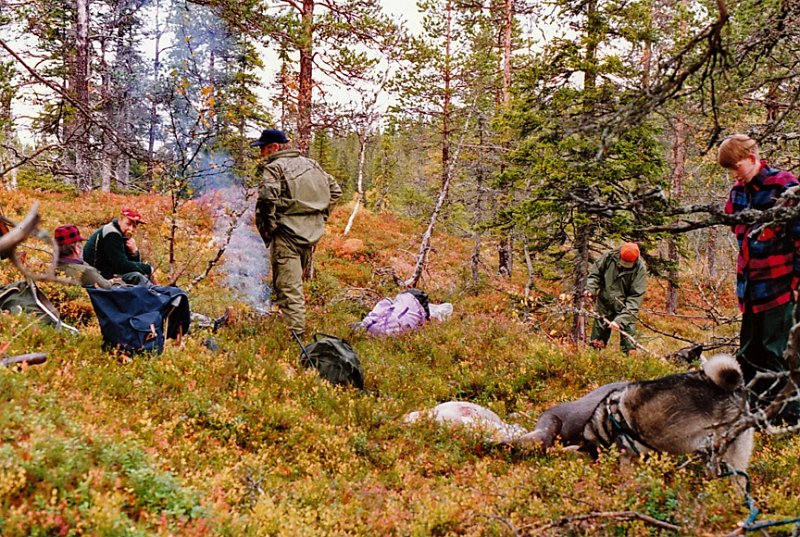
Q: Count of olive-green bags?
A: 2